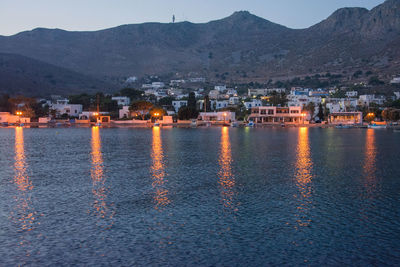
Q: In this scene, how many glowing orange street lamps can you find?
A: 6